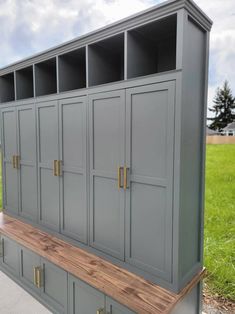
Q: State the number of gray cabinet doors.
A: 11